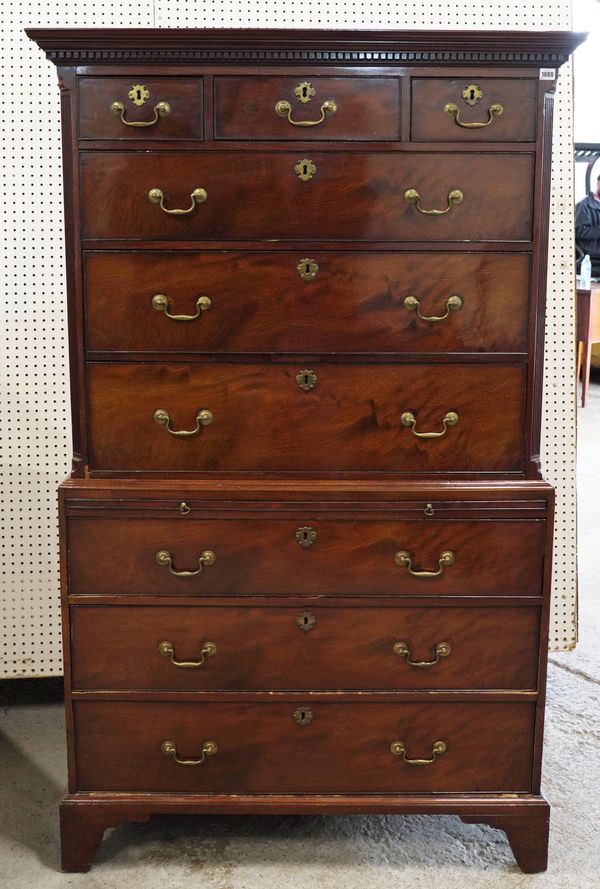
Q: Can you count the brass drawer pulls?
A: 15